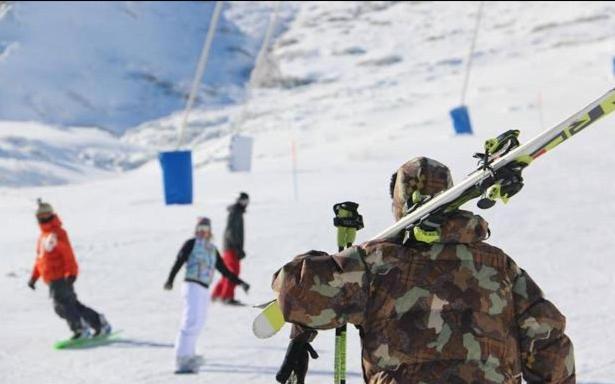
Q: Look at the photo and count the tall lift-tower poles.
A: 3